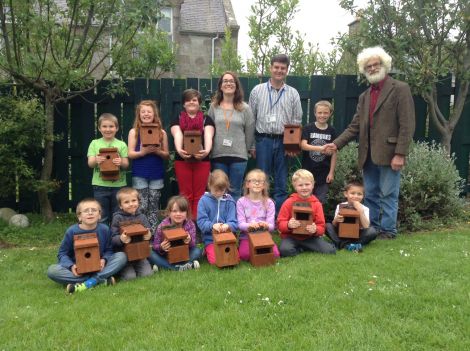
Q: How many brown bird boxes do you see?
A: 11